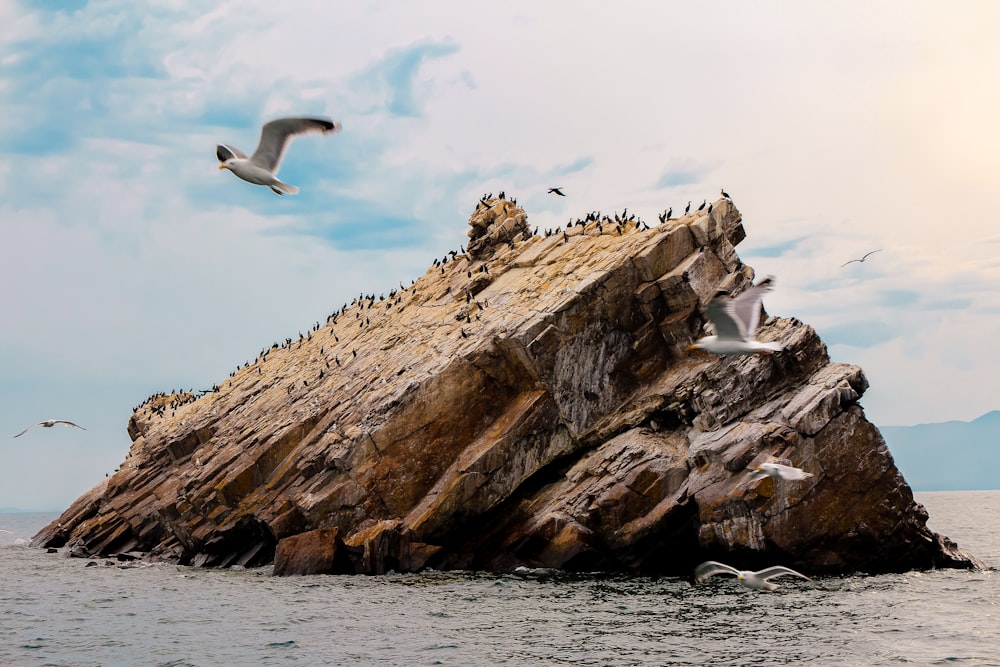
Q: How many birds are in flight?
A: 7